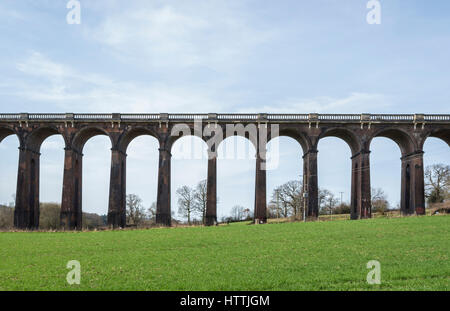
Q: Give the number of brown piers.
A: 9